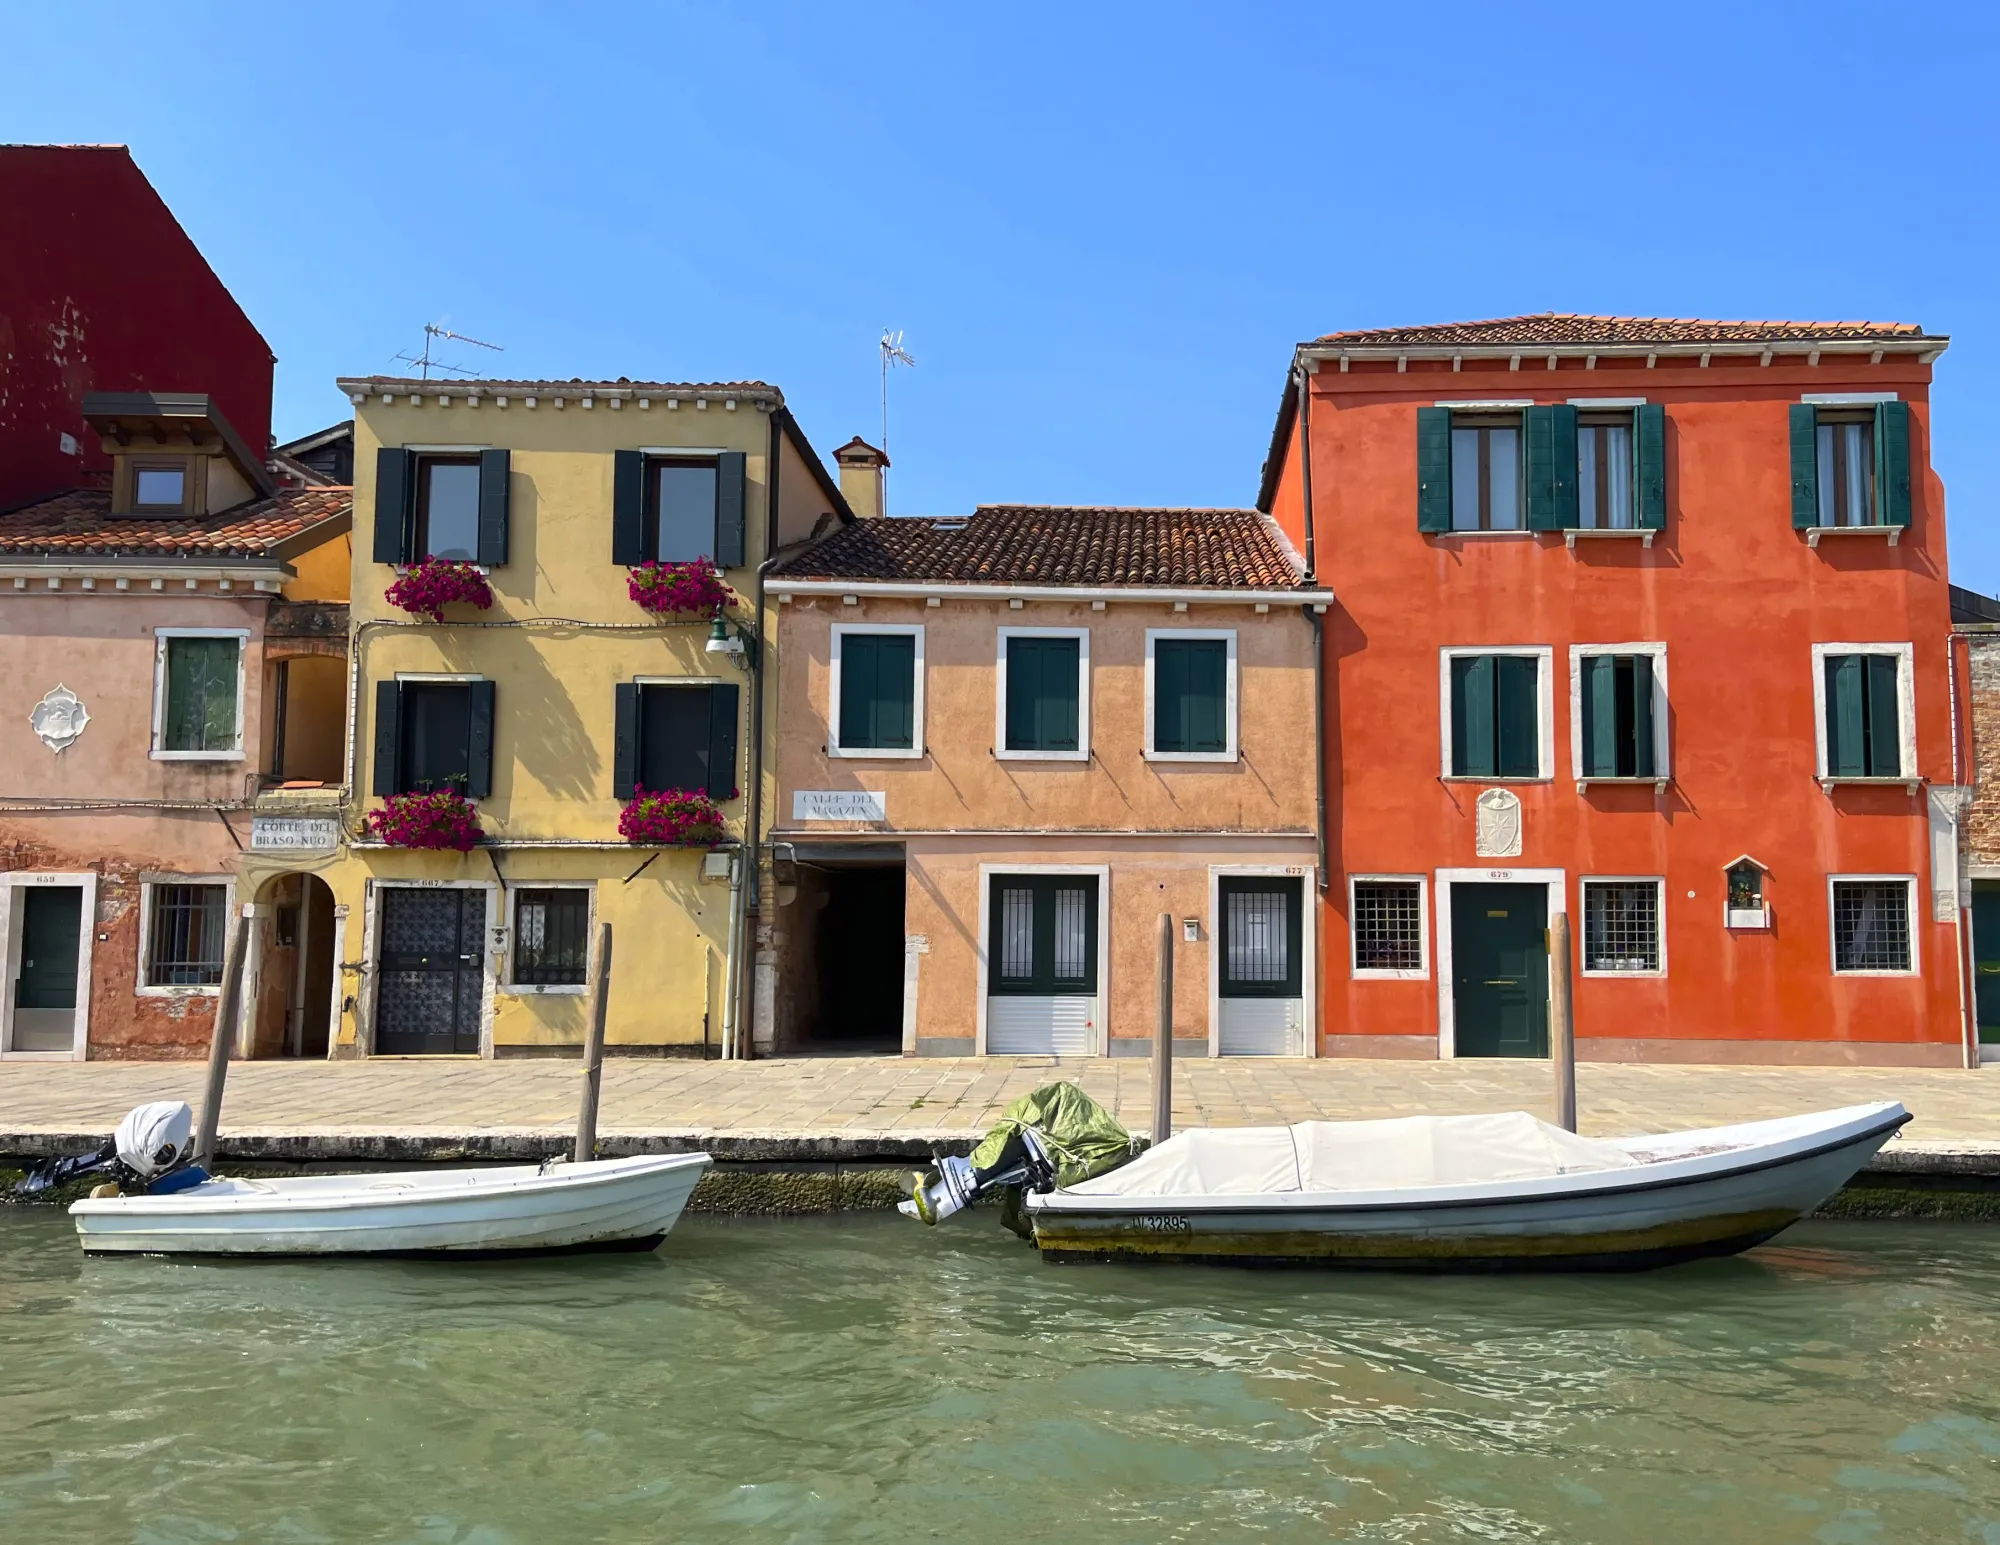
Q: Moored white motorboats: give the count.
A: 2